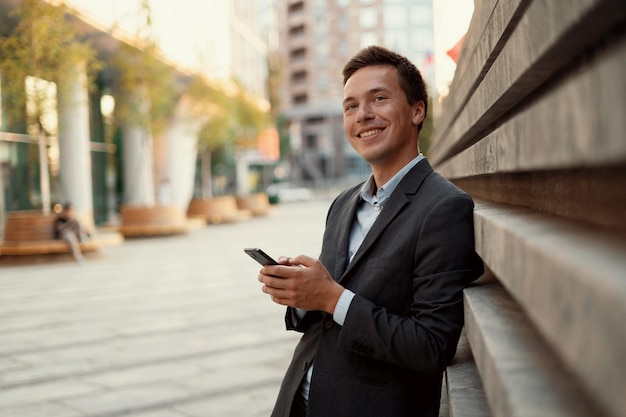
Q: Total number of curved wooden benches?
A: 4